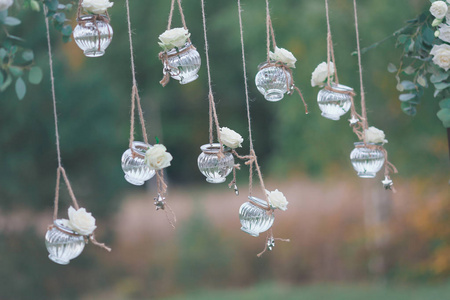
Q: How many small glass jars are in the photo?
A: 9